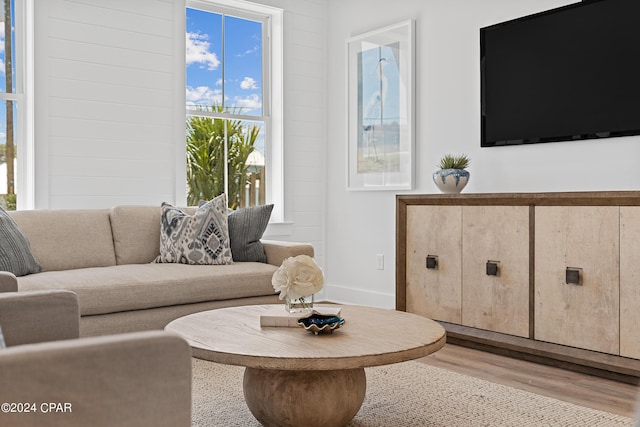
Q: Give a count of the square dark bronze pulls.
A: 3